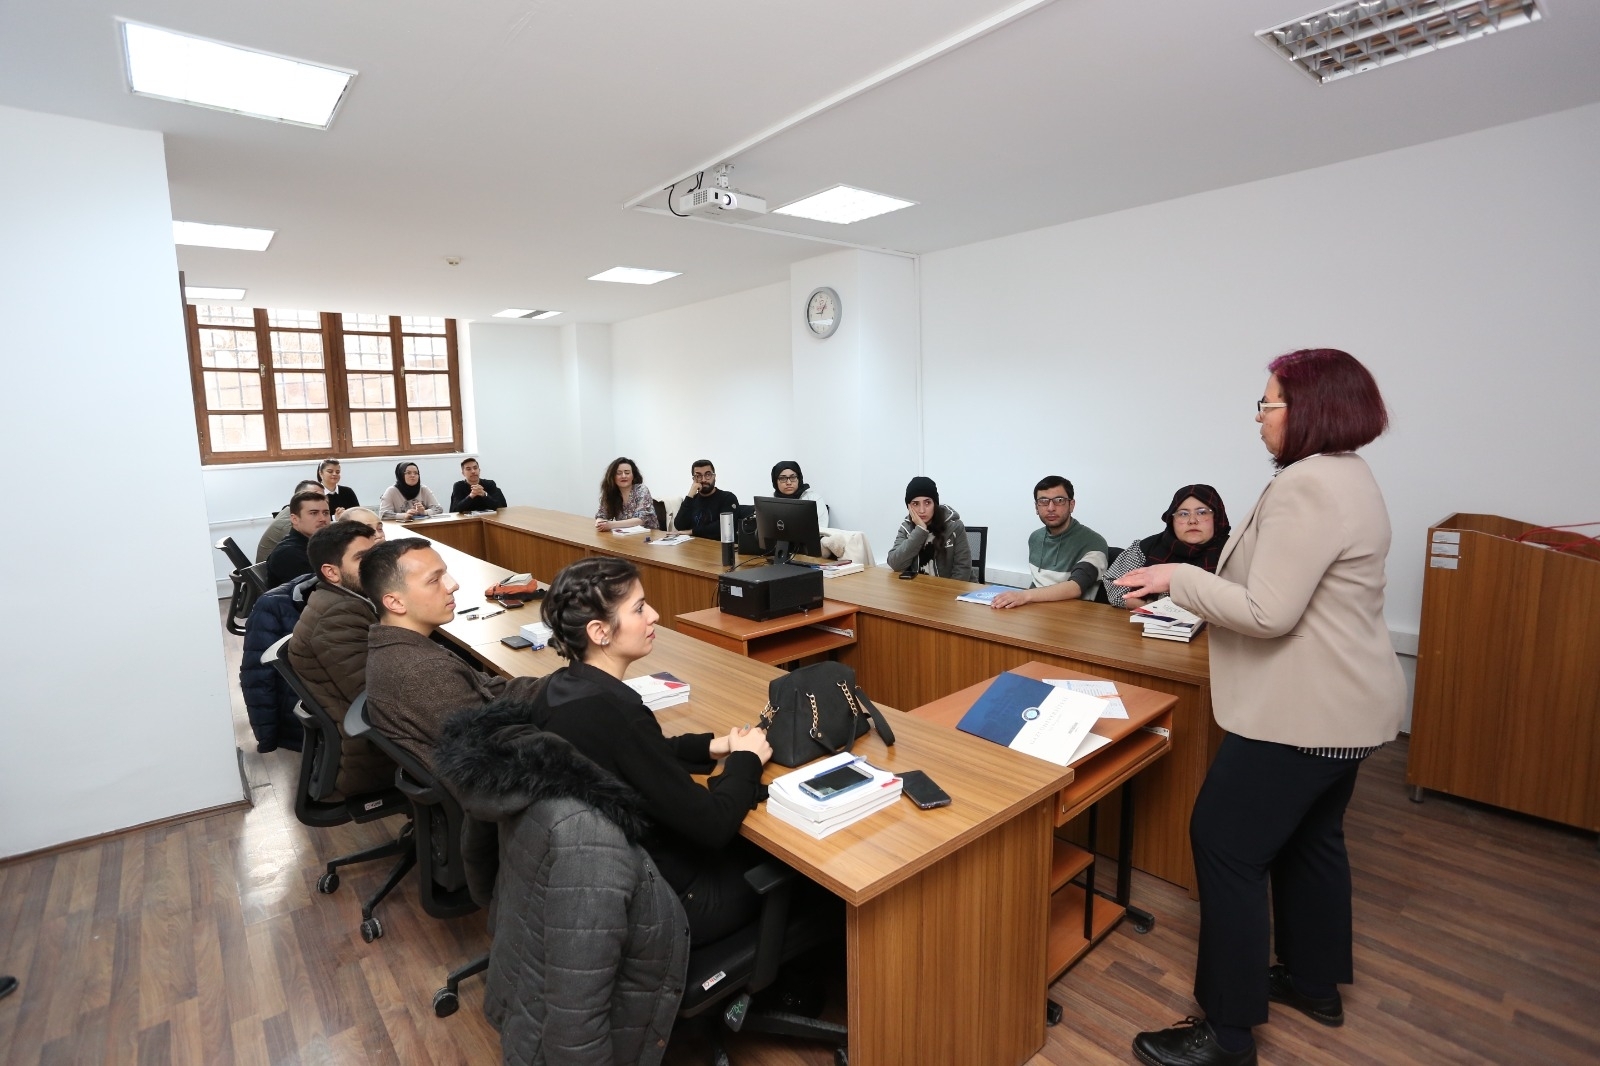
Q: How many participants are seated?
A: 15